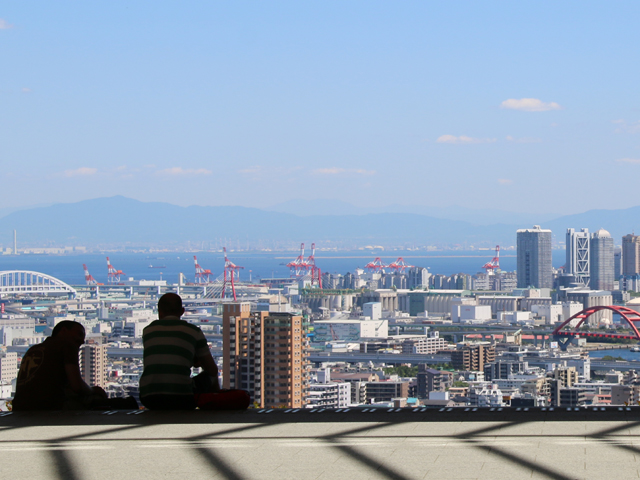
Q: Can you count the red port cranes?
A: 9